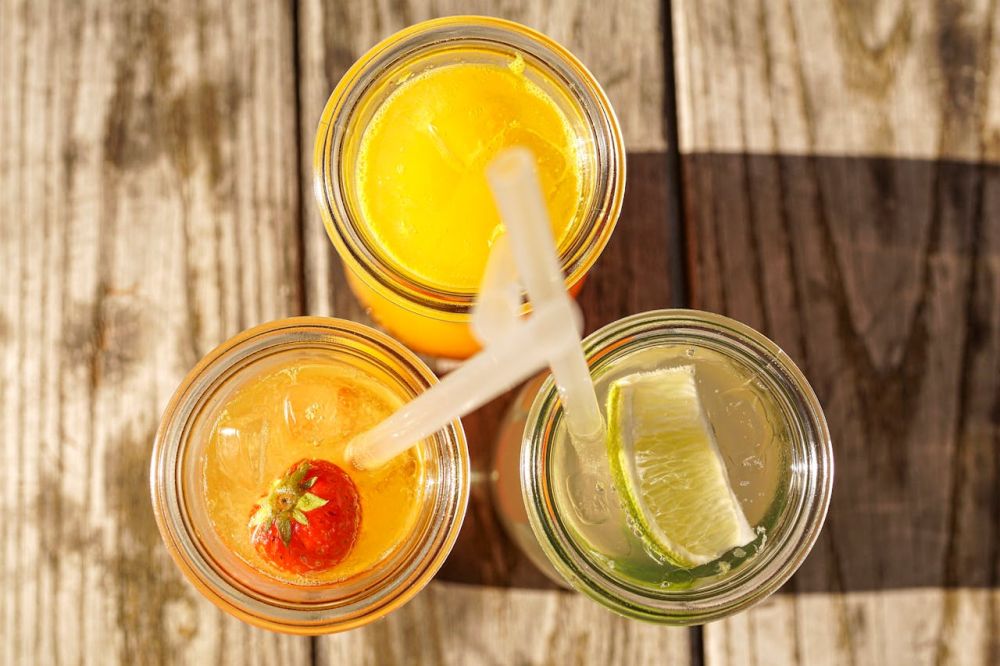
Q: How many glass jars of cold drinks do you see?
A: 3